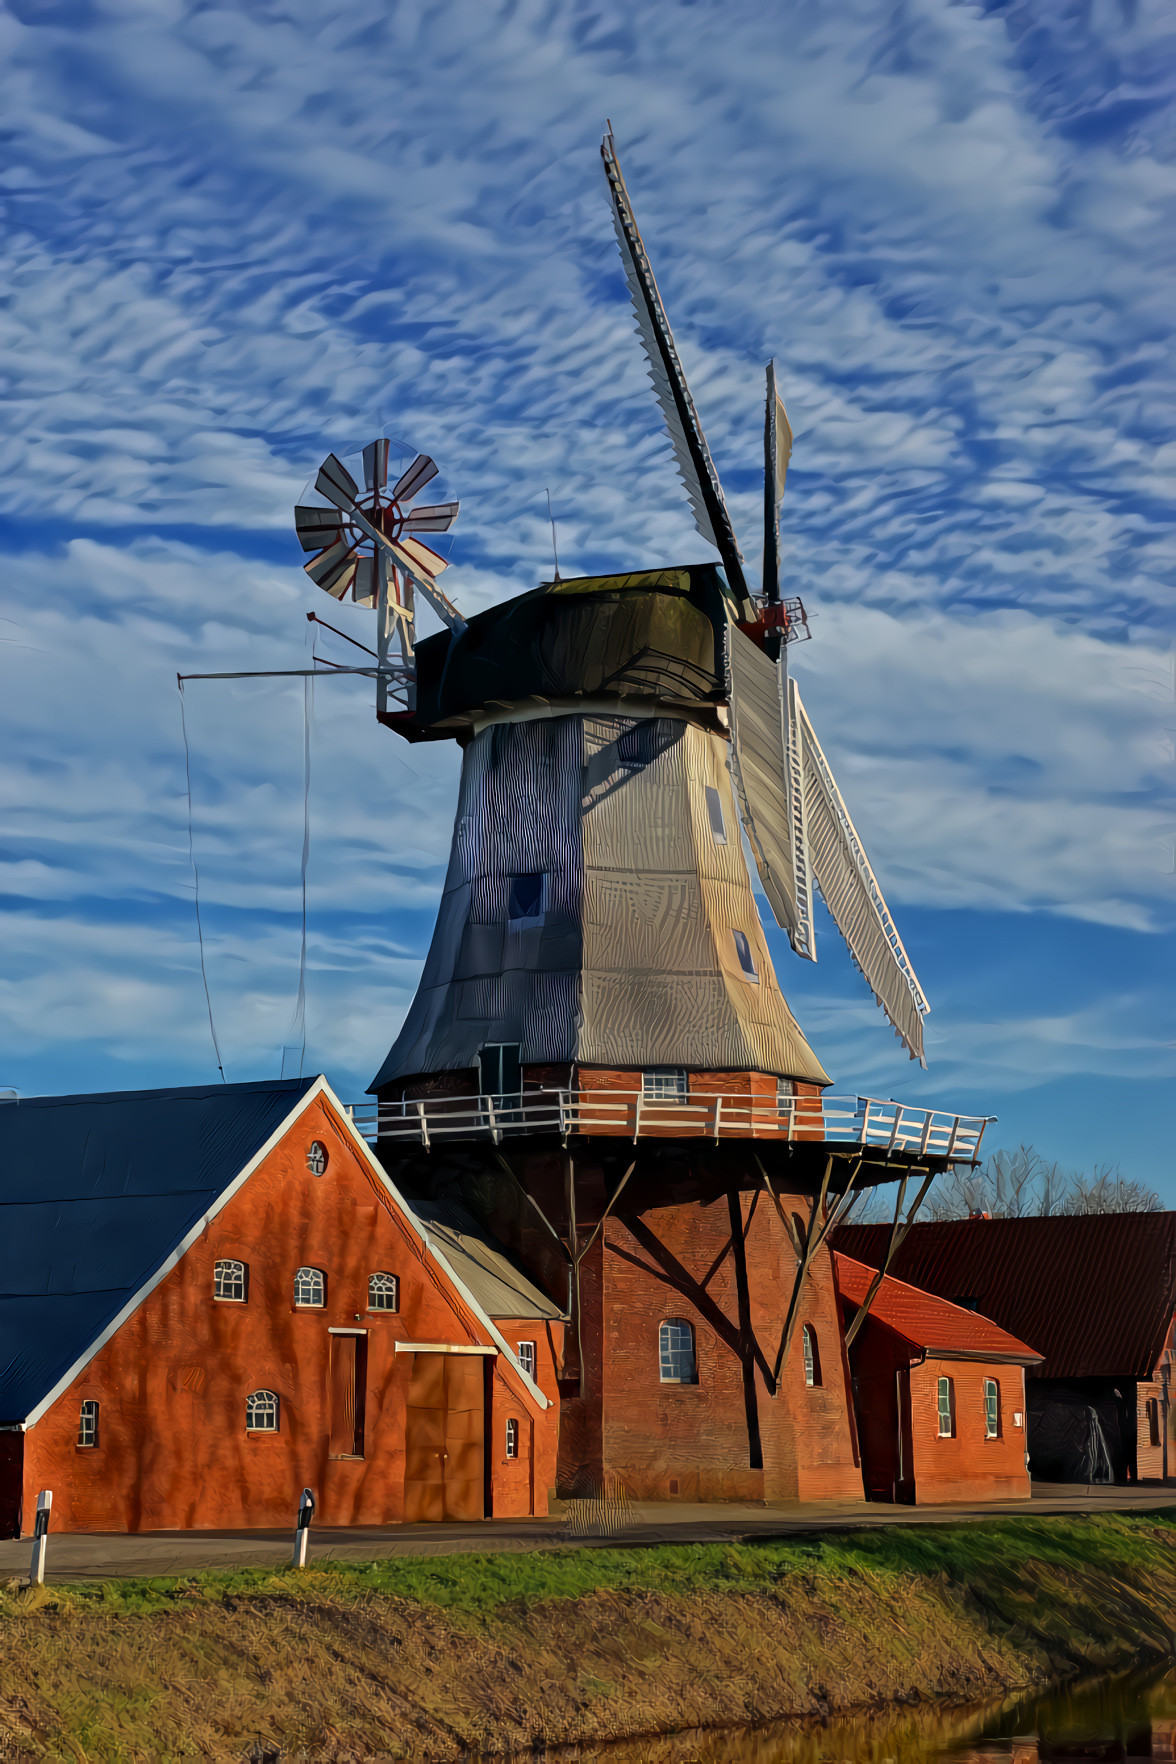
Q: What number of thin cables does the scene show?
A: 2